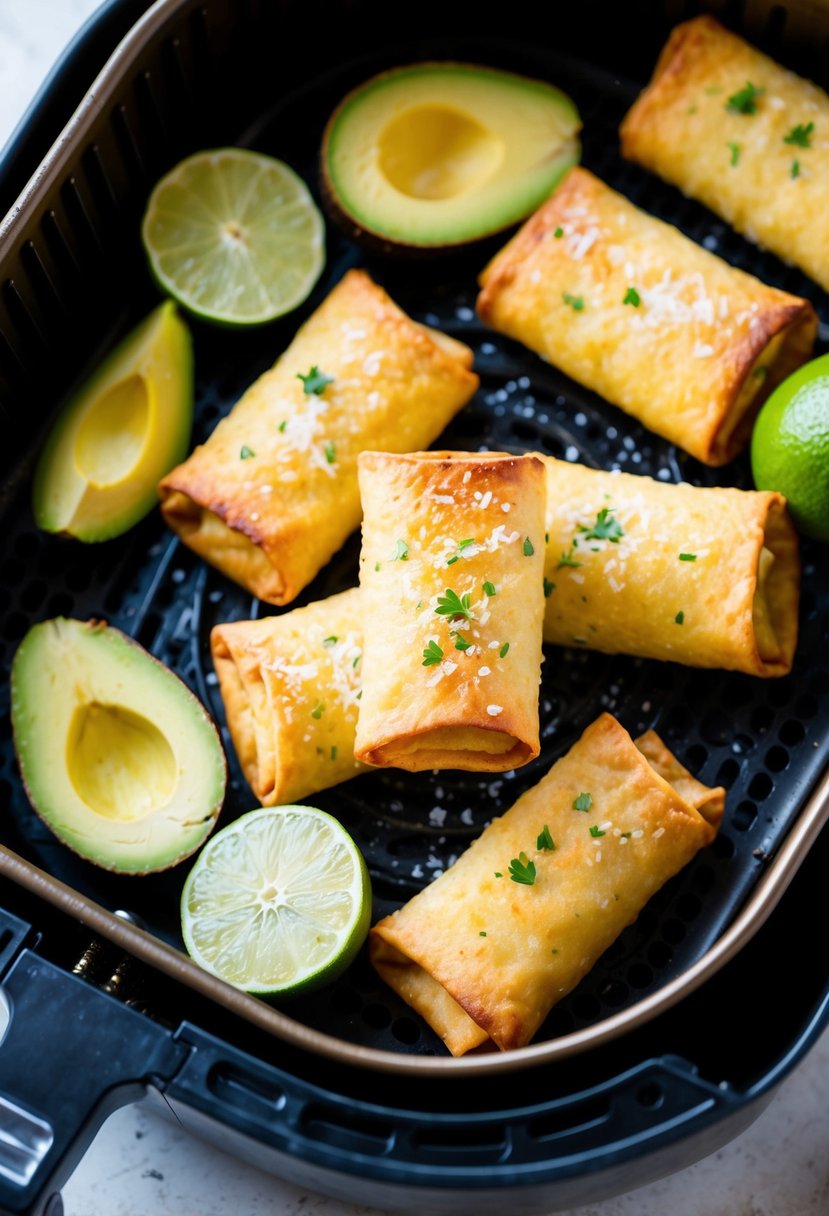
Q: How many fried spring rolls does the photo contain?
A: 7